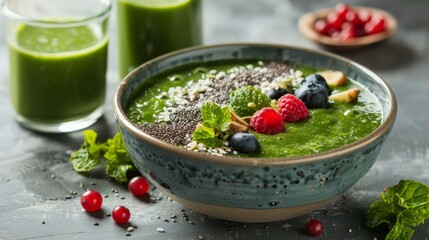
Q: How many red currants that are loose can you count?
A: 4